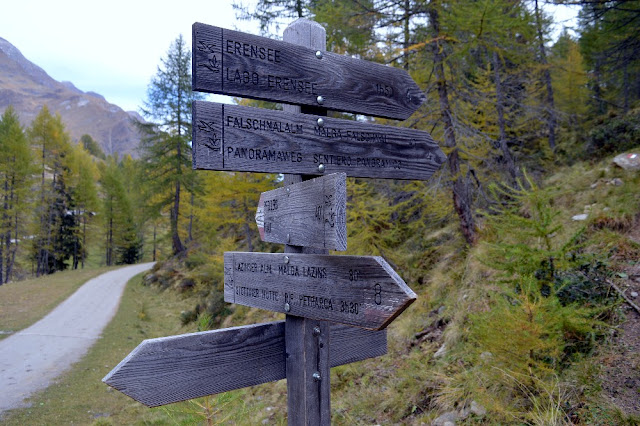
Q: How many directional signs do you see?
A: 5